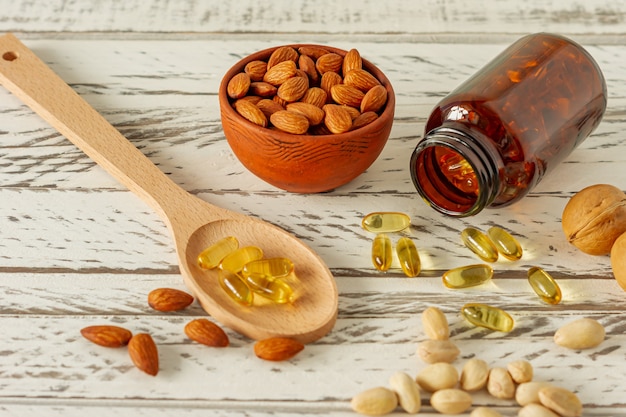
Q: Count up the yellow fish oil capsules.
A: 13